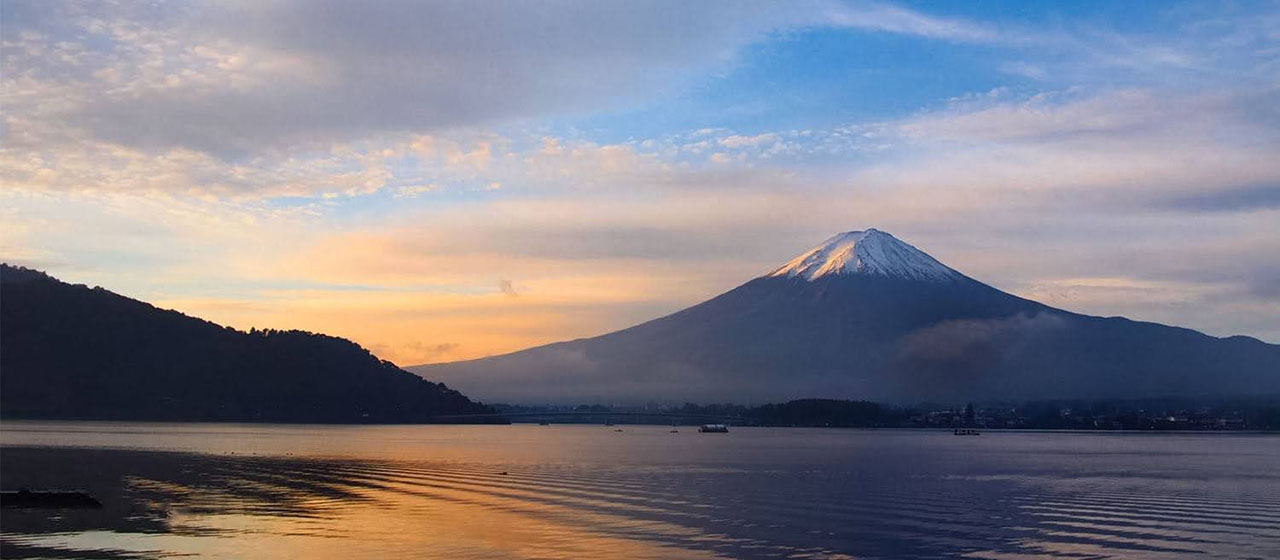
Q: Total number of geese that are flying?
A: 0